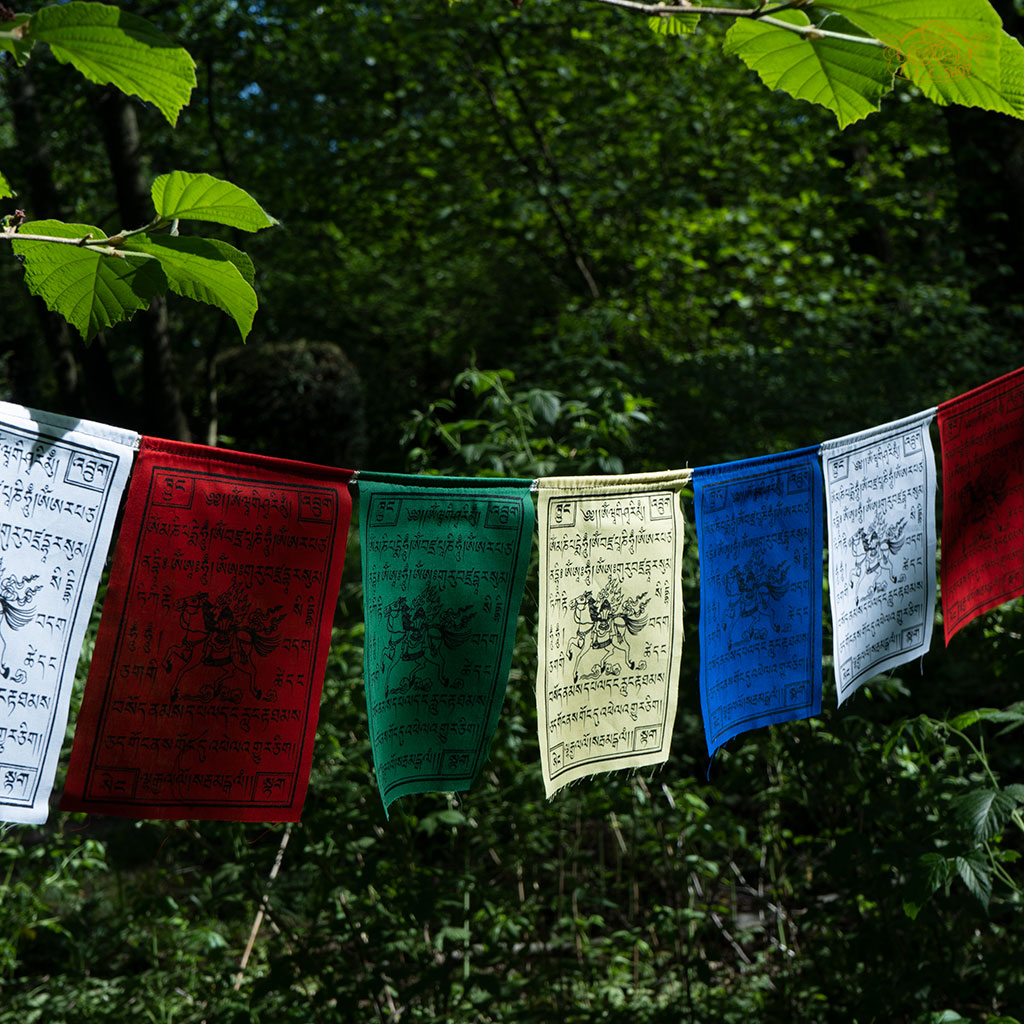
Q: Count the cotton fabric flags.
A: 7